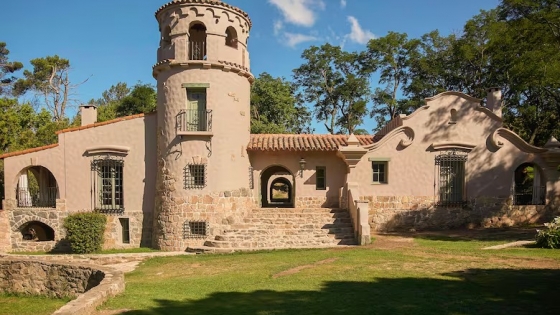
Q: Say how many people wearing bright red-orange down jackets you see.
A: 0